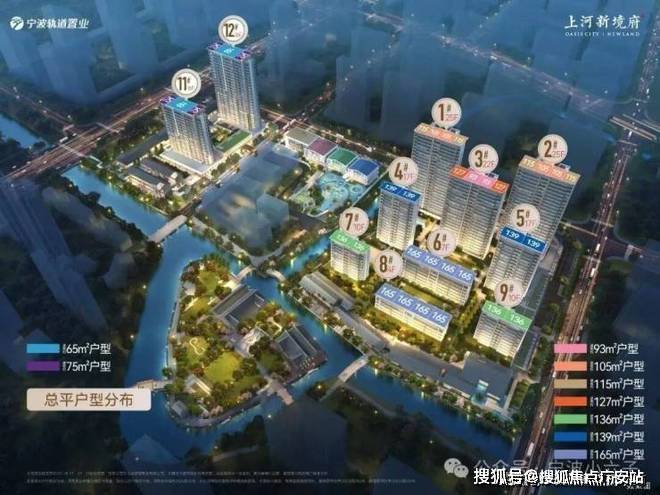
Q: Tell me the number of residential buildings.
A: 11